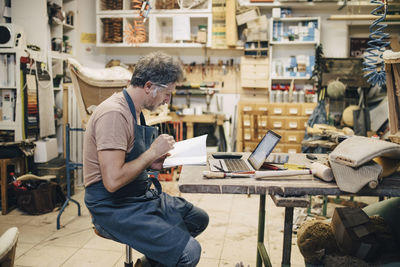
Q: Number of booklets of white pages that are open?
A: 1